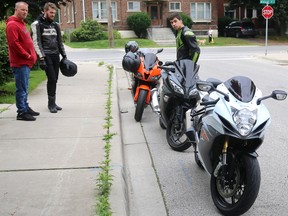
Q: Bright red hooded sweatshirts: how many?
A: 1